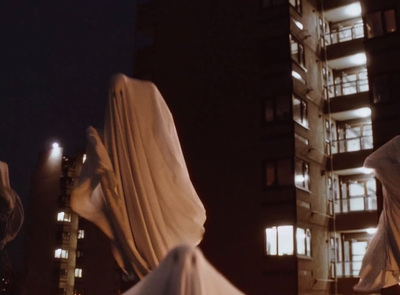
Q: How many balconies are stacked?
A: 5